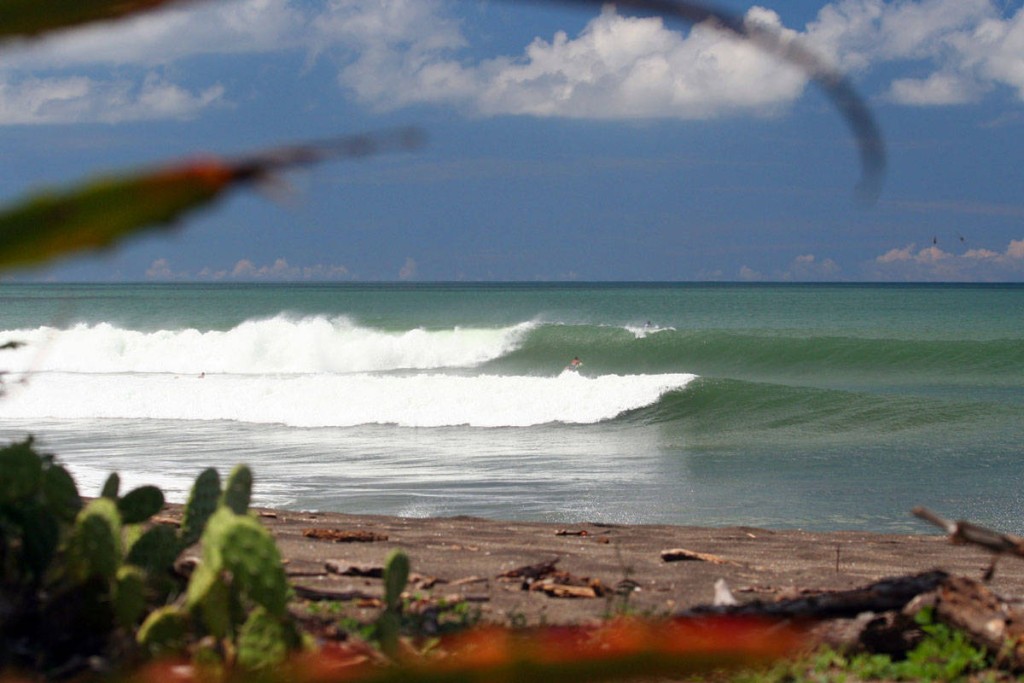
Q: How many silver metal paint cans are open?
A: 0